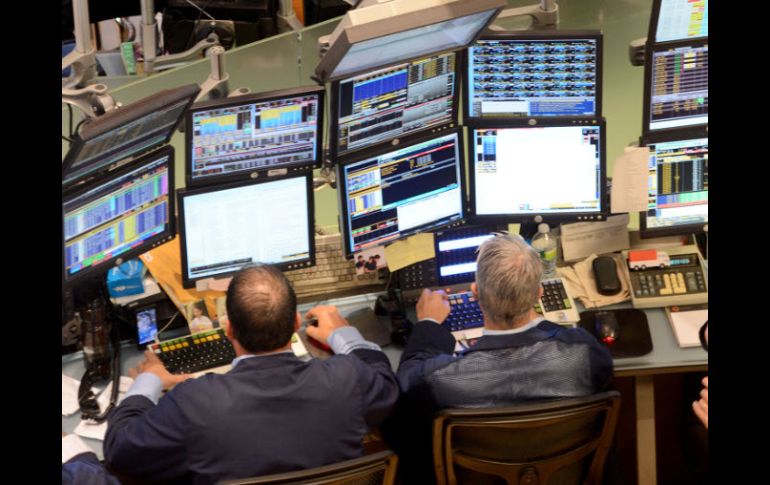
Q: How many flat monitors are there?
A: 12